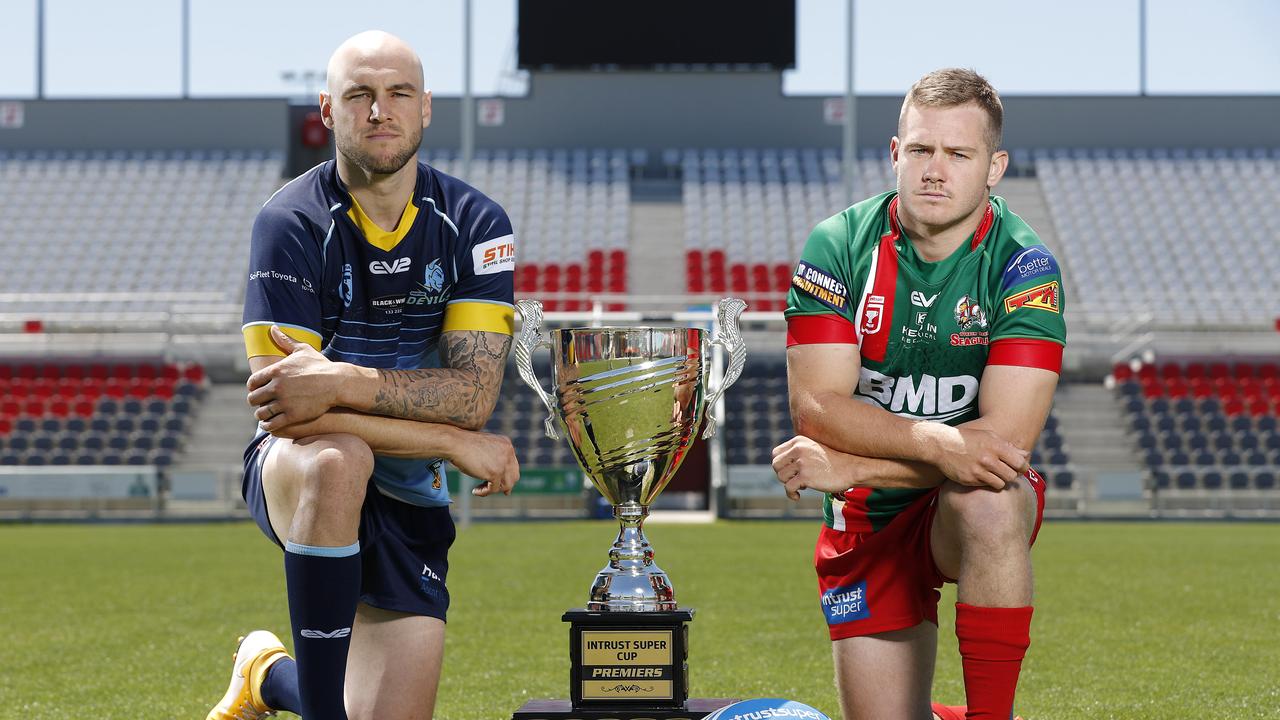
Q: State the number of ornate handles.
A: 2